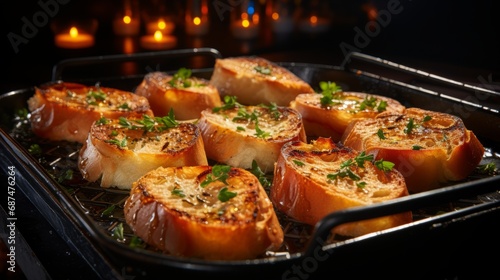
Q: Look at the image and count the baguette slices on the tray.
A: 9